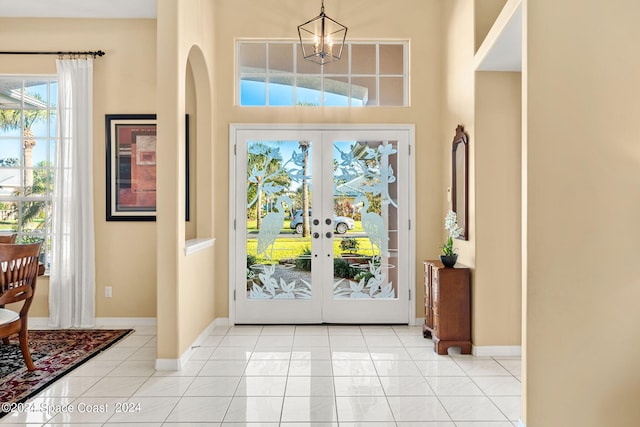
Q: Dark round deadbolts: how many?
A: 2